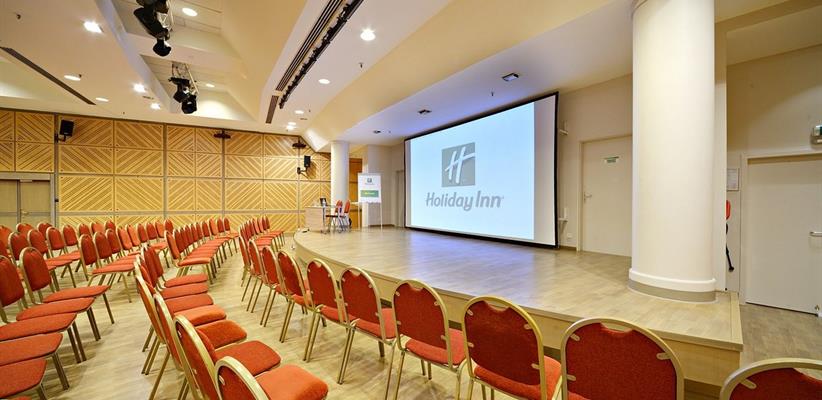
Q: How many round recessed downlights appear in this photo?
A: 12